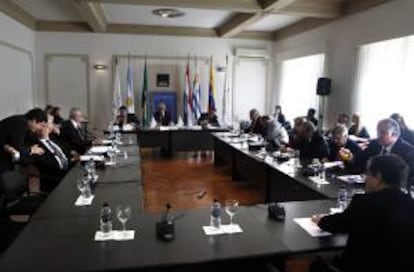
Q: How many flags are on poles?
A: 7